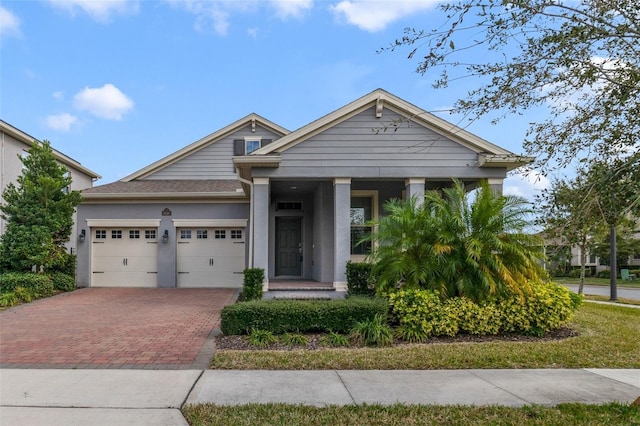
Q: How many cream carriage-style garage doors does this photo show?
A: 2